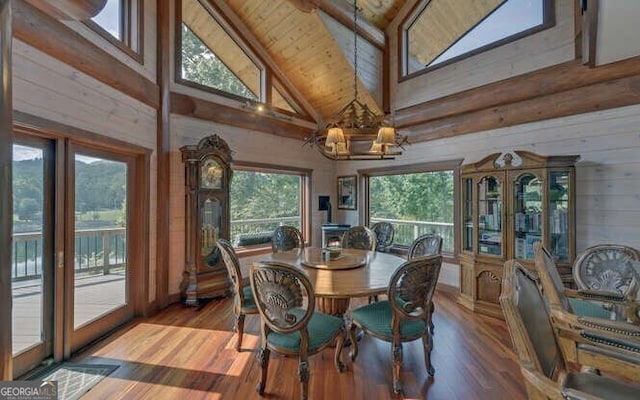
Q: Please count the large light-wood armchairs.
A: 2